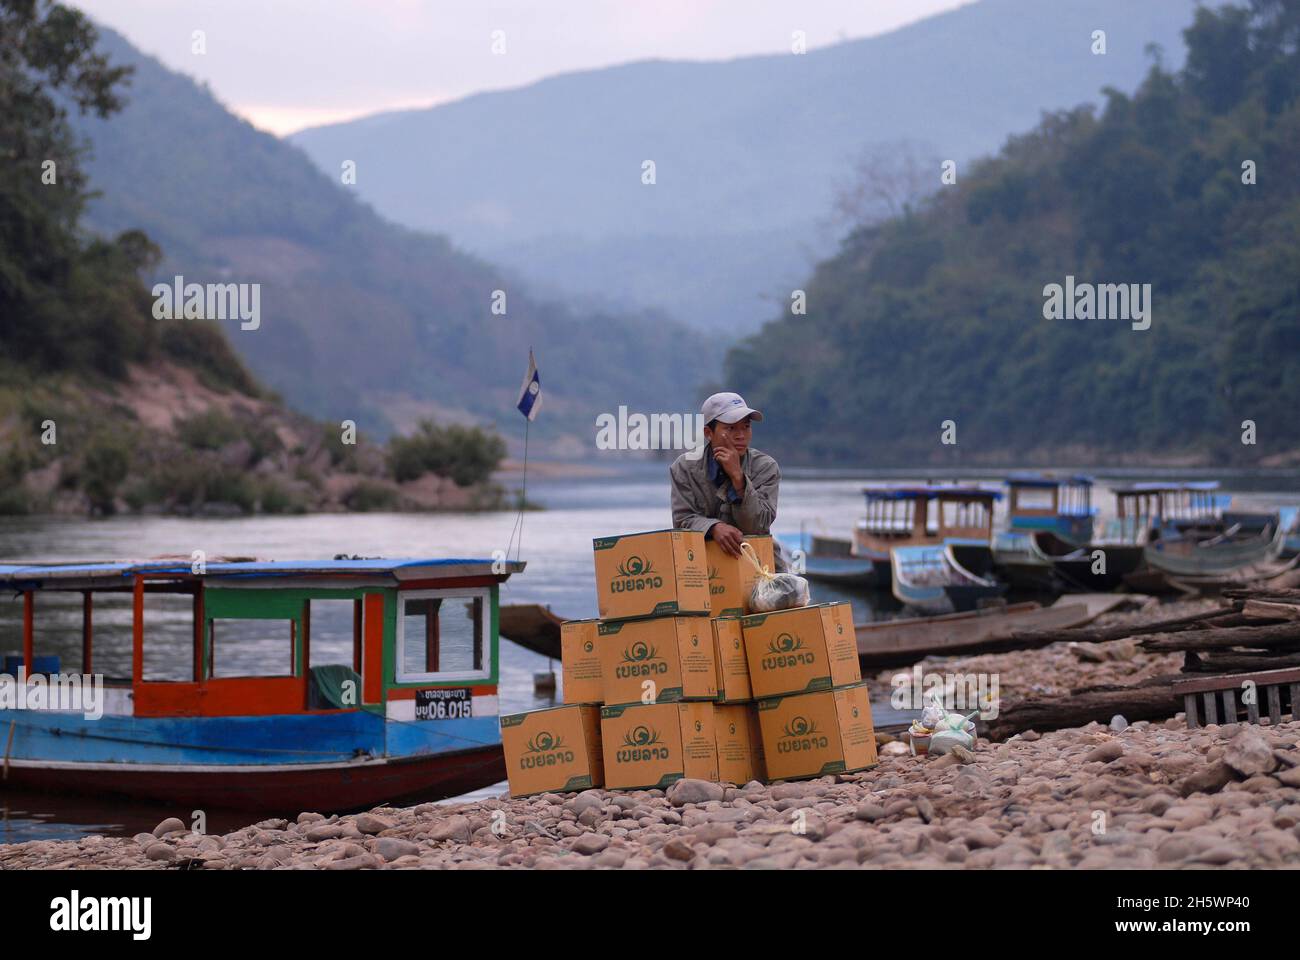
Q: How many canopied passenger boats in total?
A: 4